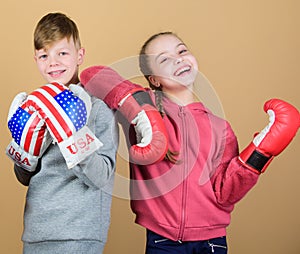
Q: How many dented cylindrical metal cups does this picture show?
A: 0